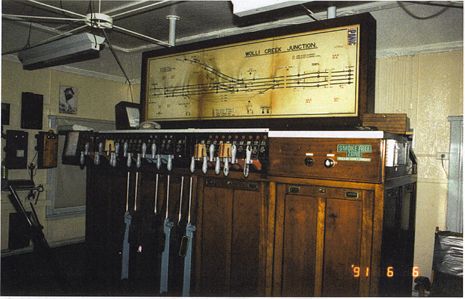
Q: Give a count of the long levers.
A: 6